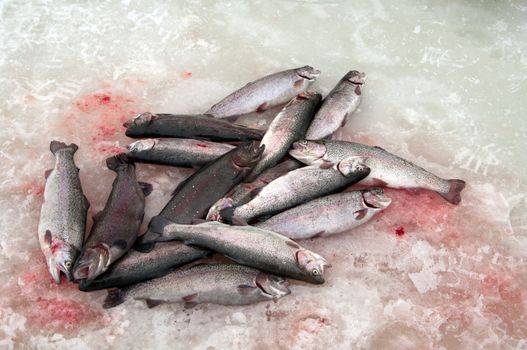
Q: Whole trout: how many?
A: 15